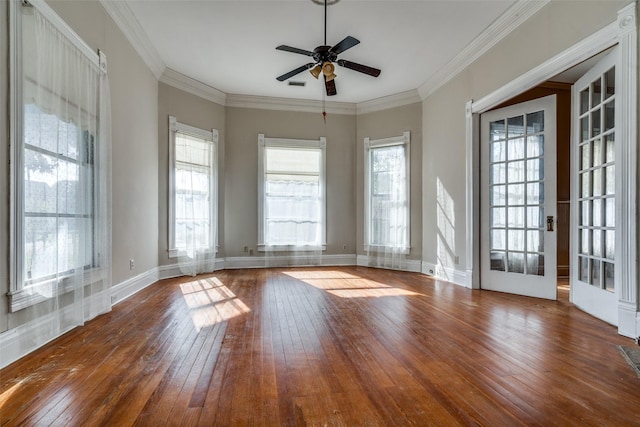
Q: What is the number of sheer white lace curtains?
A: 4